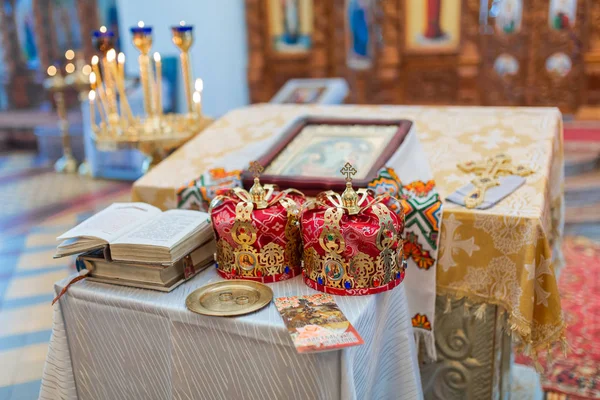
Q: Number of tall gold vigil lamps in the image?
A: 3